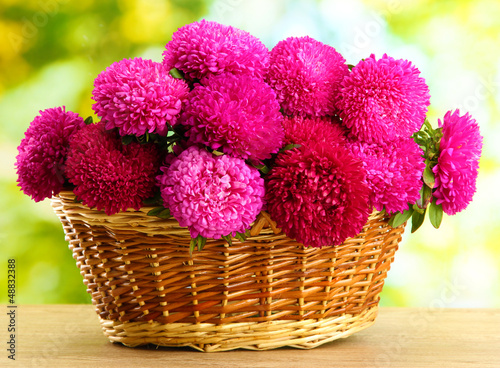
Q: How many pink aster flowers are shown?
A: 9